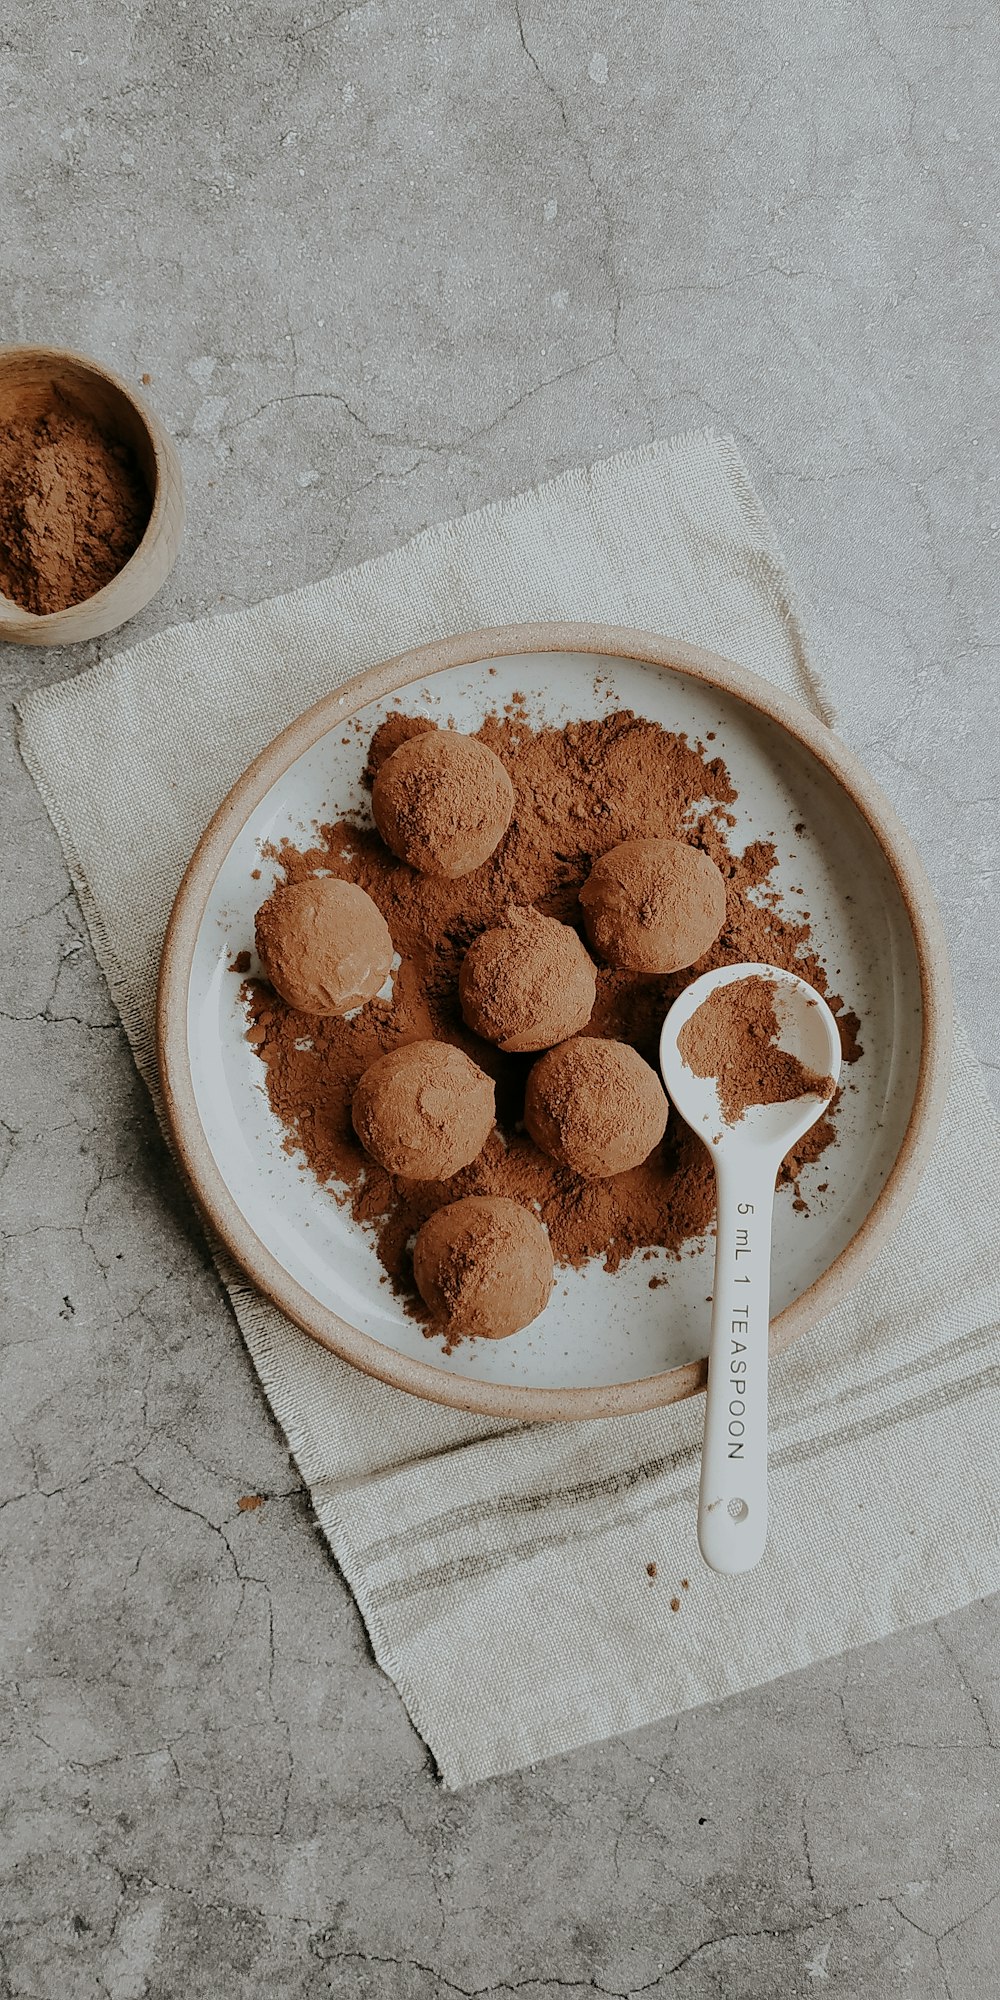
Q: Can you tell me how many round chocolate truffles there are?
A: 7